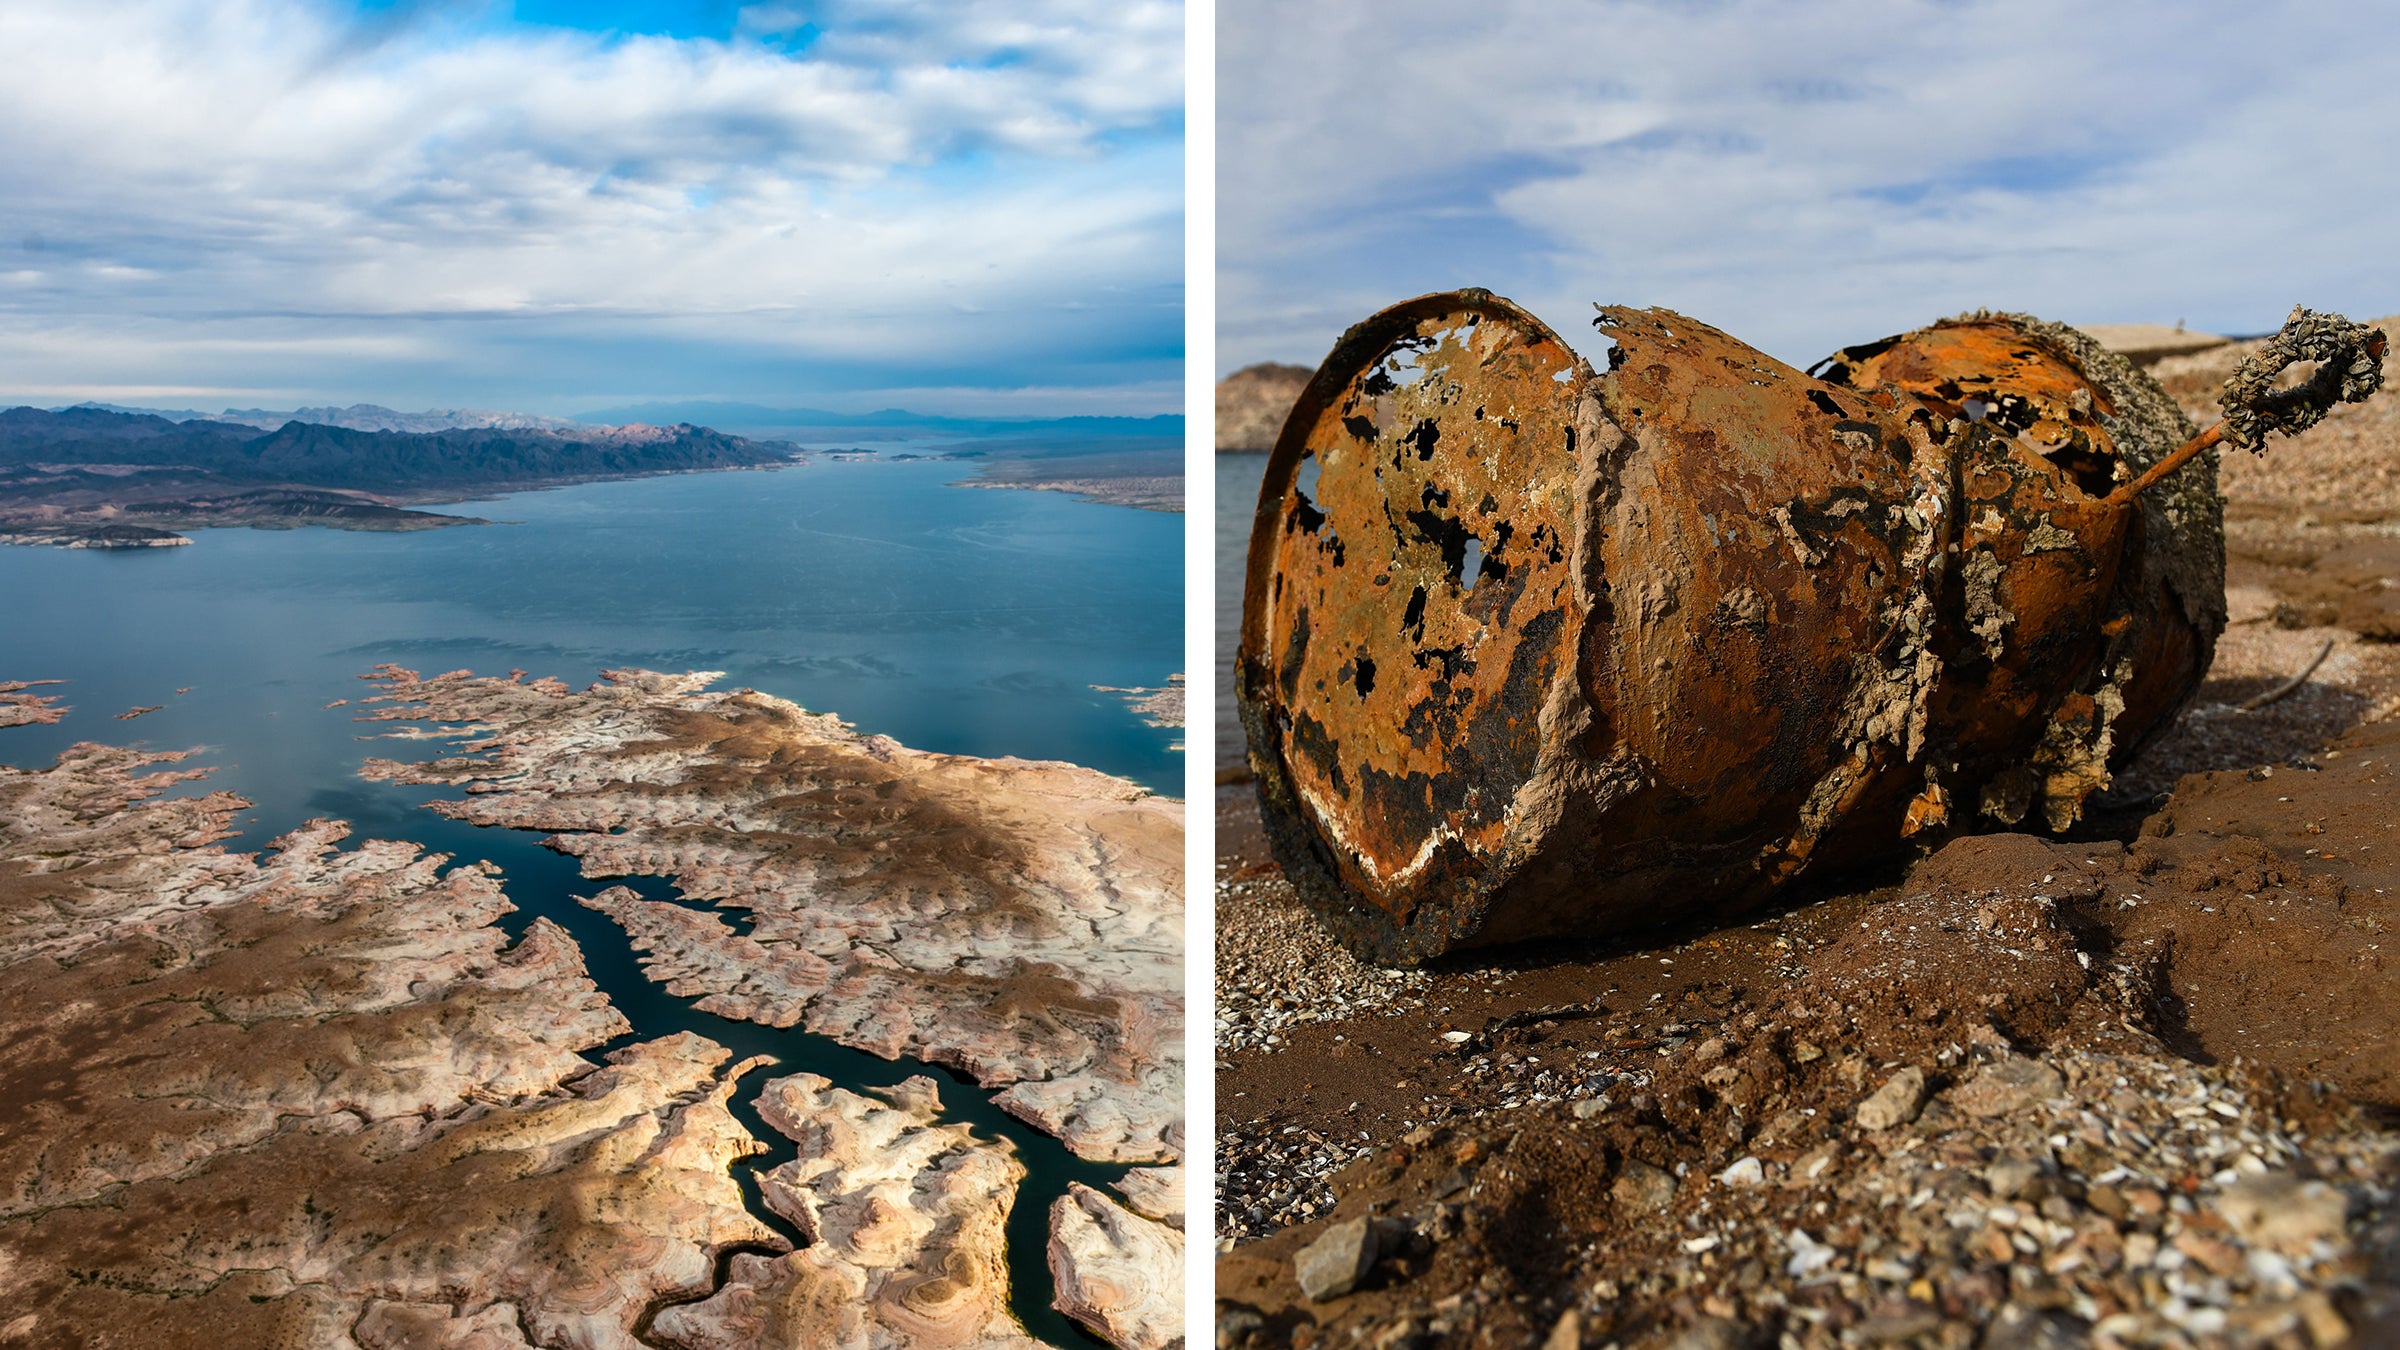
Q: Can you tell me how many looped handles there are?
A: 1